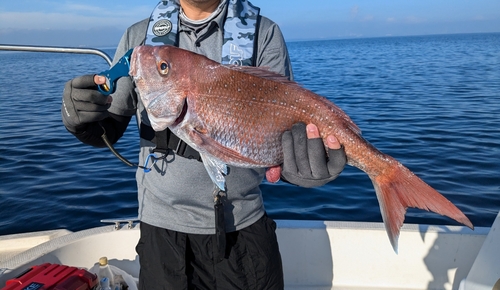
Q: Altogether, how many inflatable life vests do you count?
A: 1